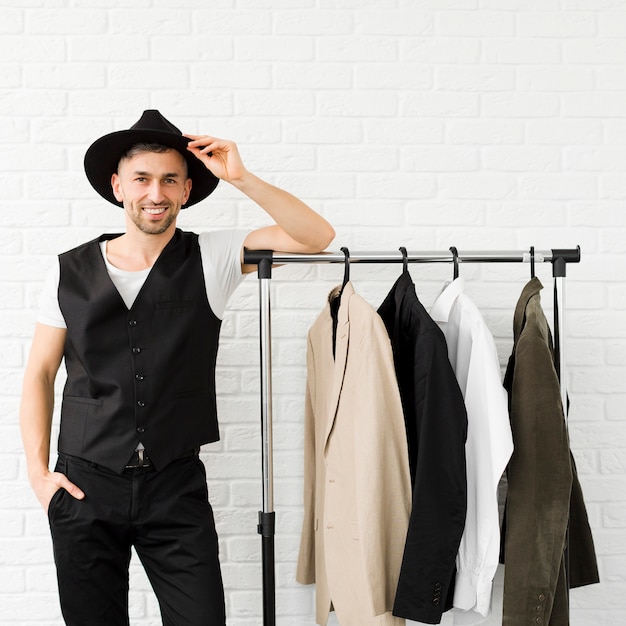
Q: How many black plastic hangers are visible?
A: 4